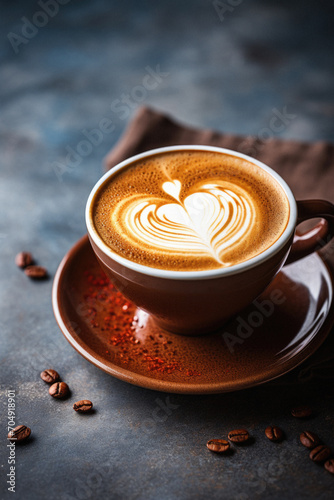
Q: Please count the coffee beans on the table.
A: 13